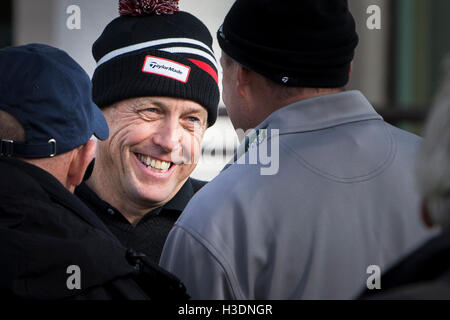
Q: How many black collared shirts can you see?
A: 1